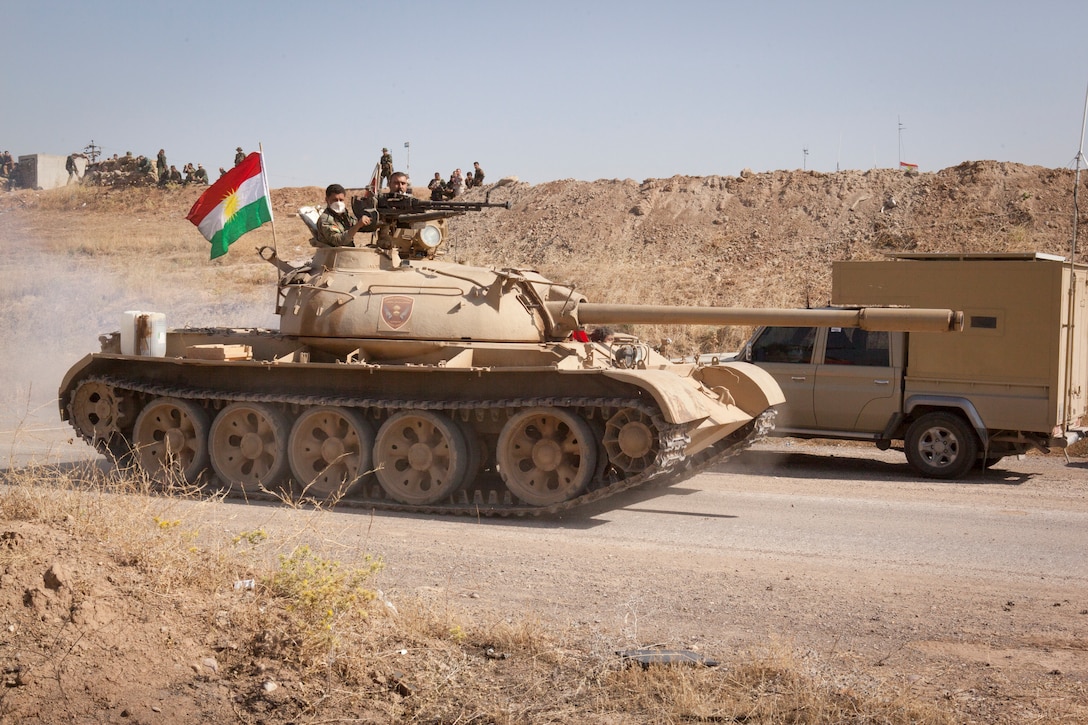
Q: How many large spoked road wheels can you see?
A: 5